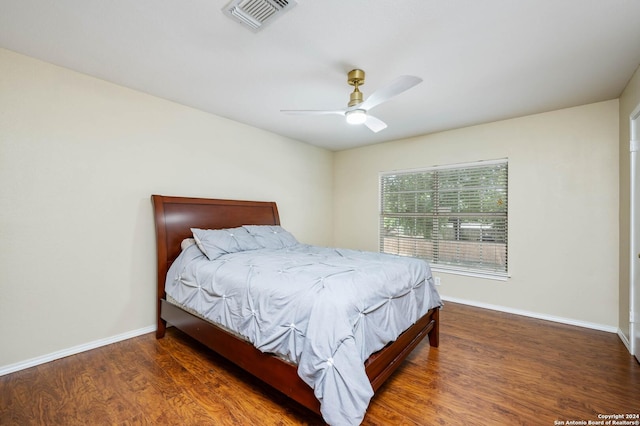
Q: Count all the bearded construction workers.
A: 0